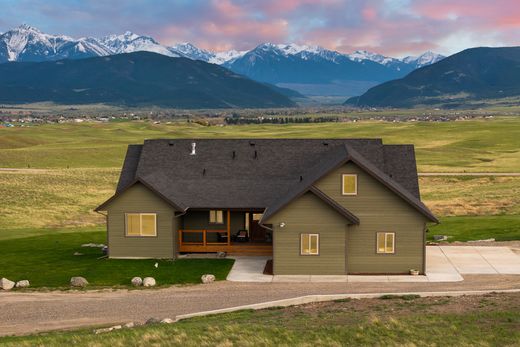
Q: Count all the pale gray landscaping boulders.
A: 6